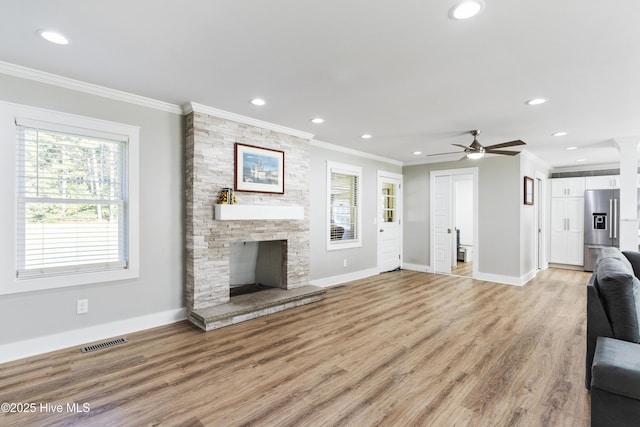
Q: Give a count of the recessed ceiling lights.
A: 10